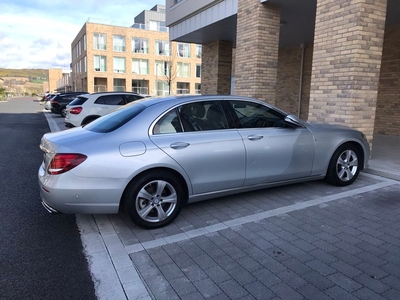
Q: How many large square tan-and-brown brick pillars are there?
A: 3